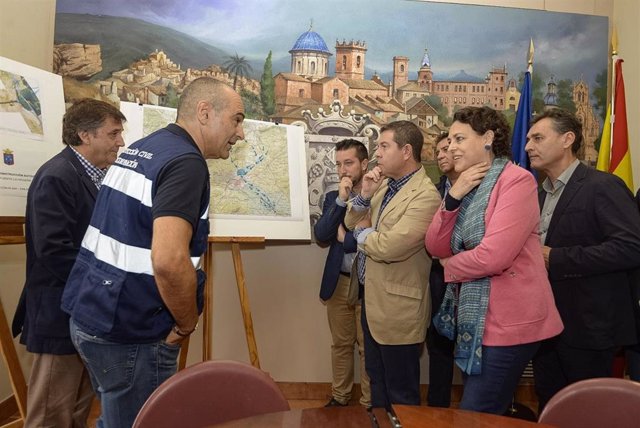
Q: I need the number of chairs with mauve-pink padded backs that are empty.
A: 2